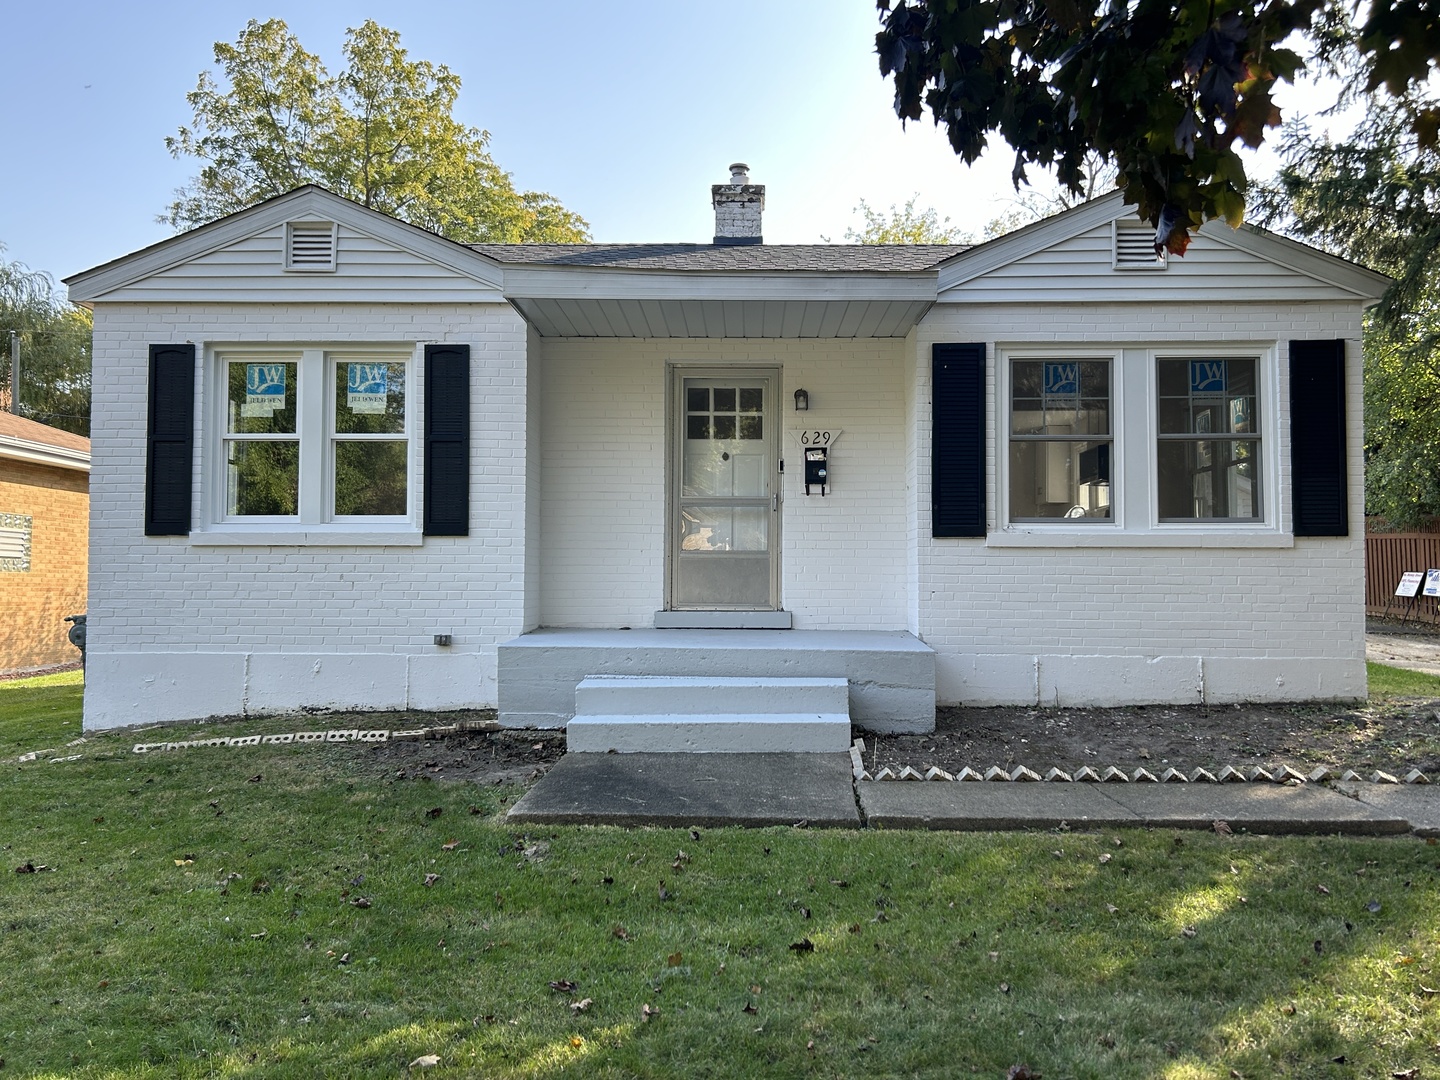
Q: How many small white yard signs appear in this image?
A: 2